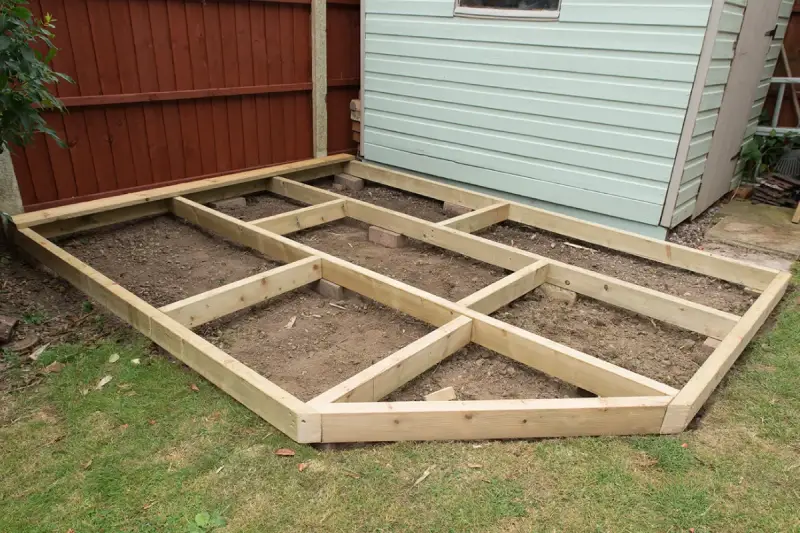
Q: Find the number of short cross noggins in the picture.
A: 5